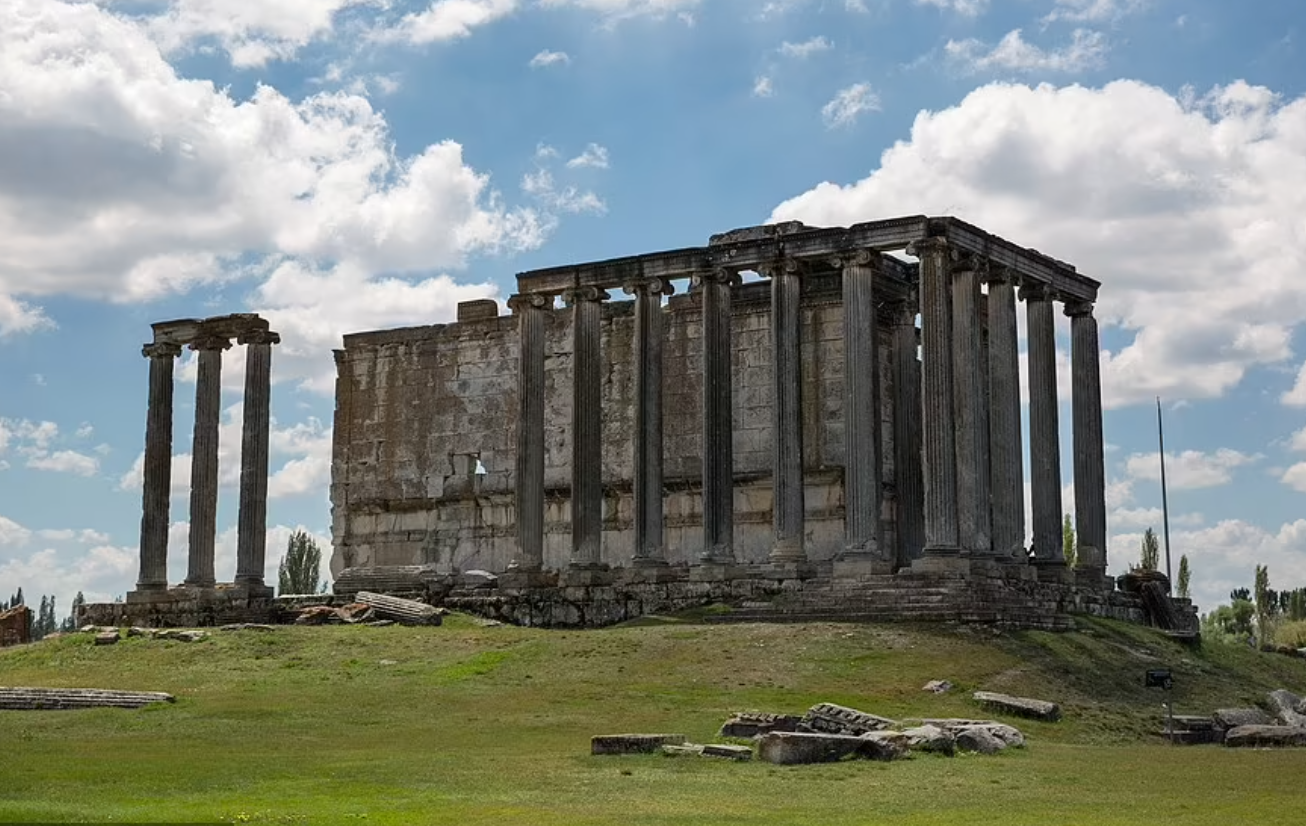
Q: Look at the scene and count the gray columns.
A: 15